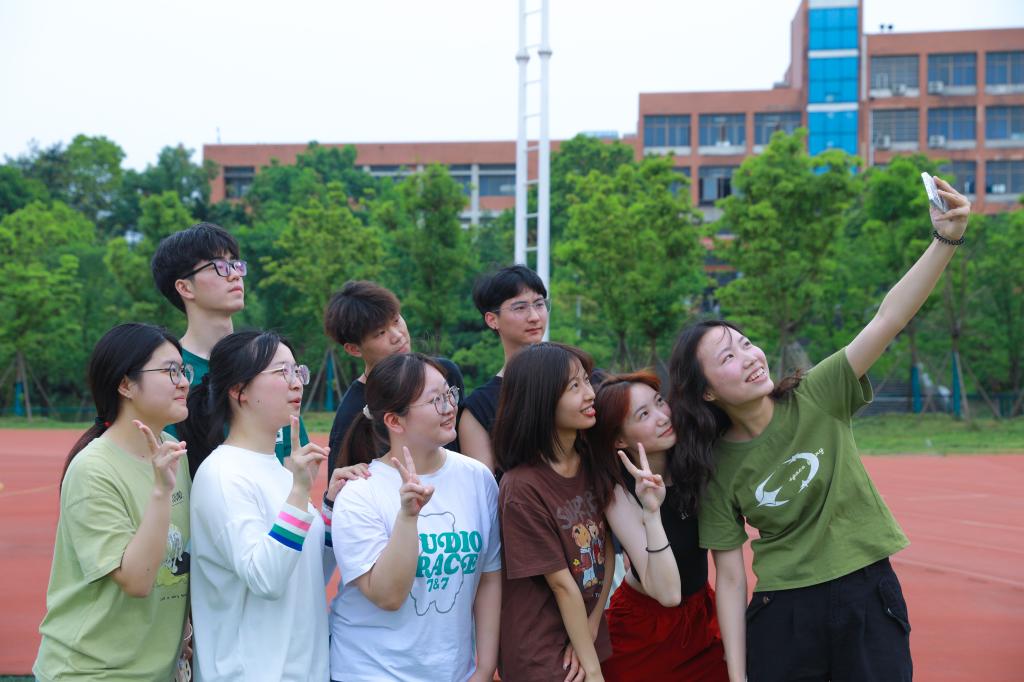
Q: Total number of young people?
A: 9